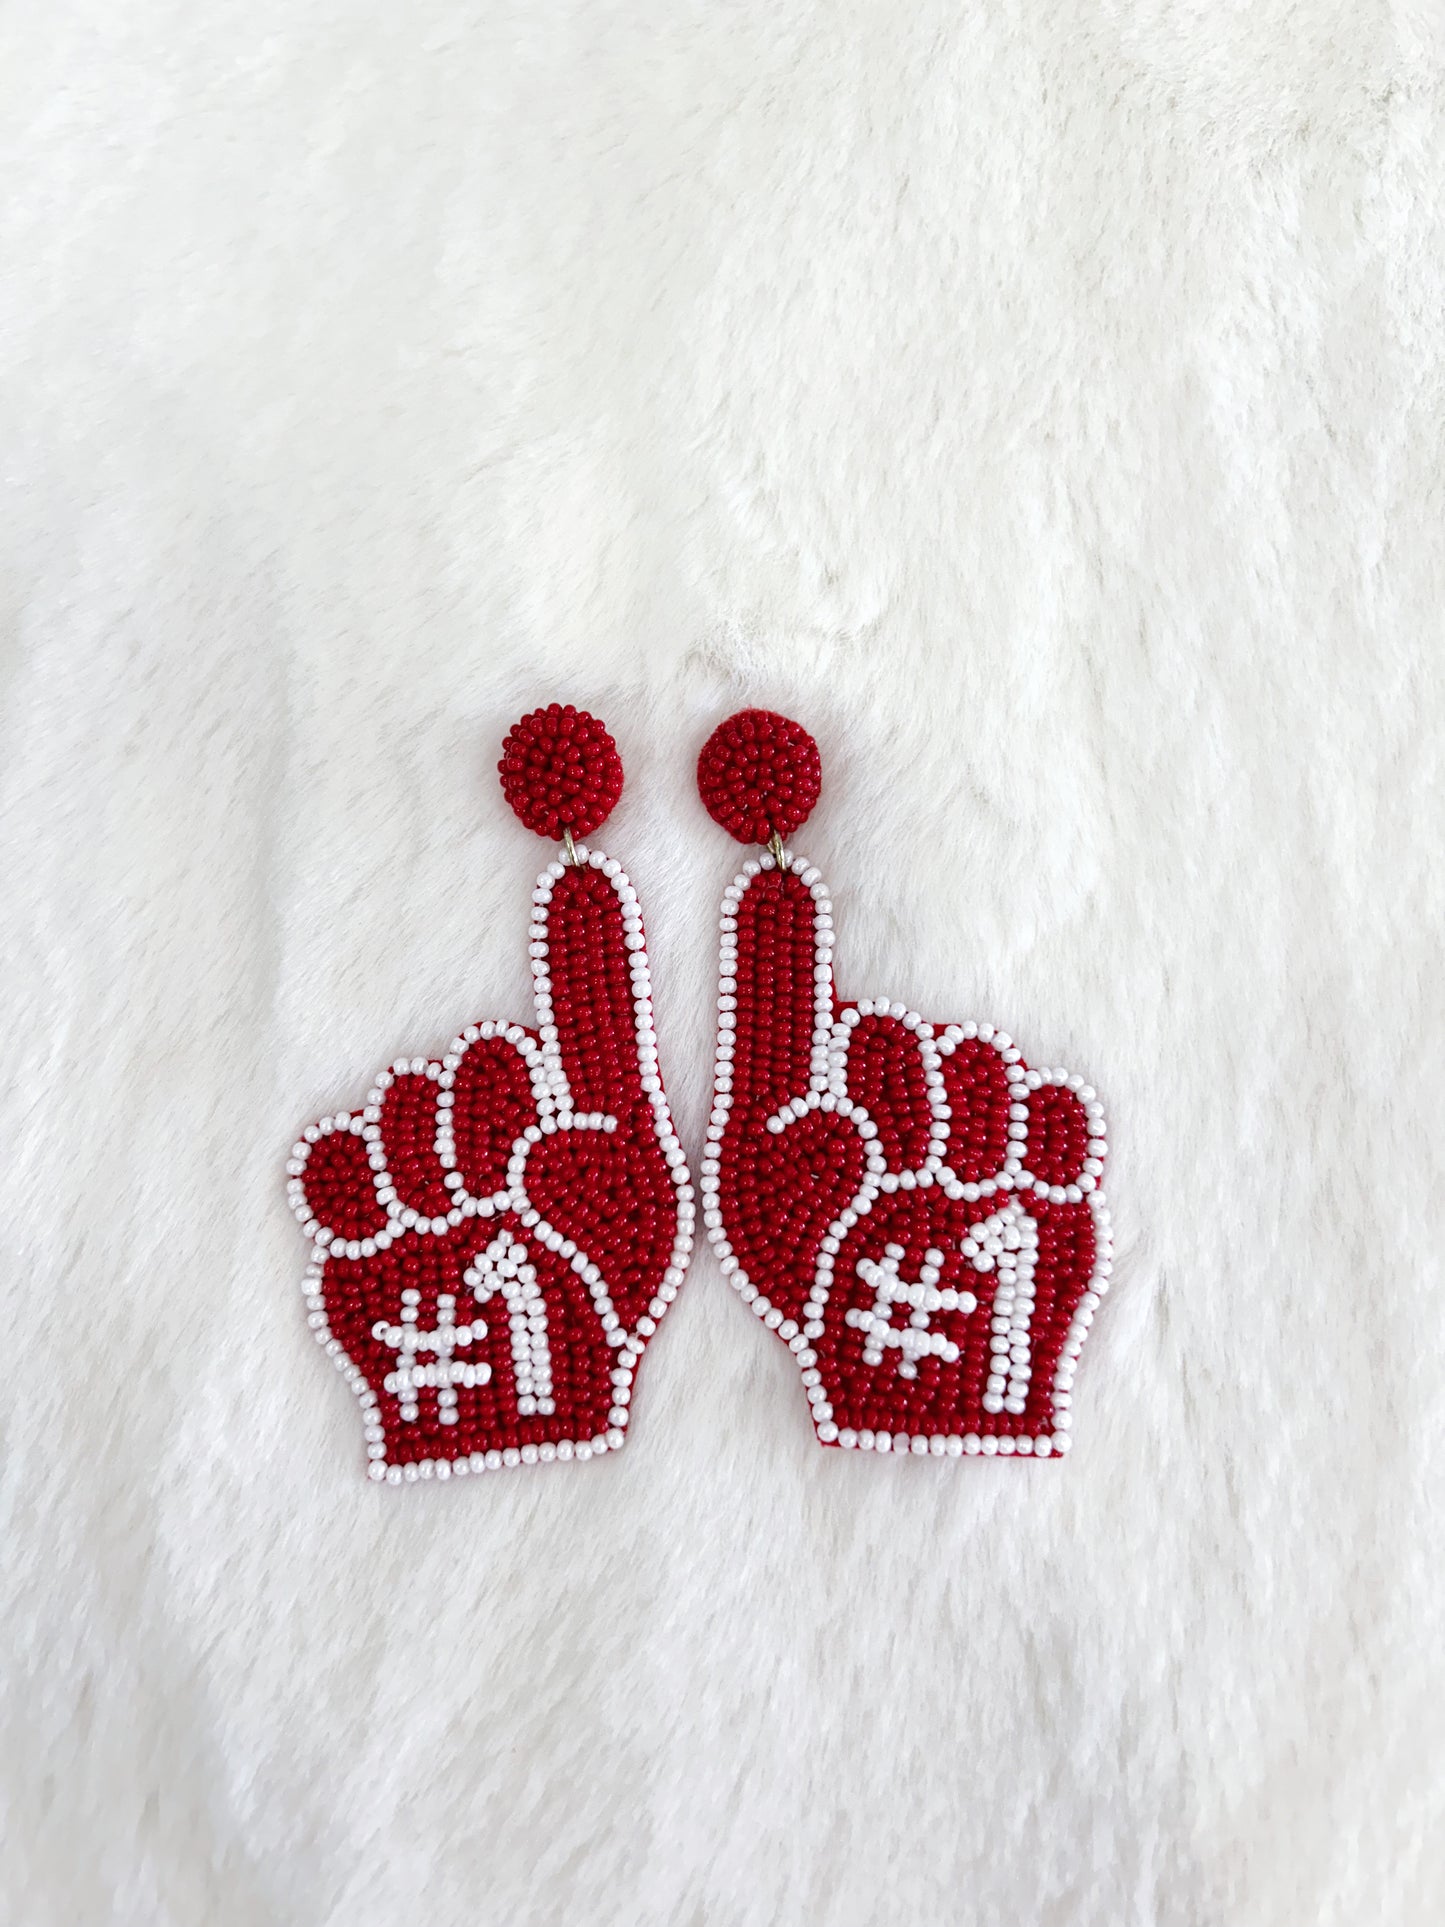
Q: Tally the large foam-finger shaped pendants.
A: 2